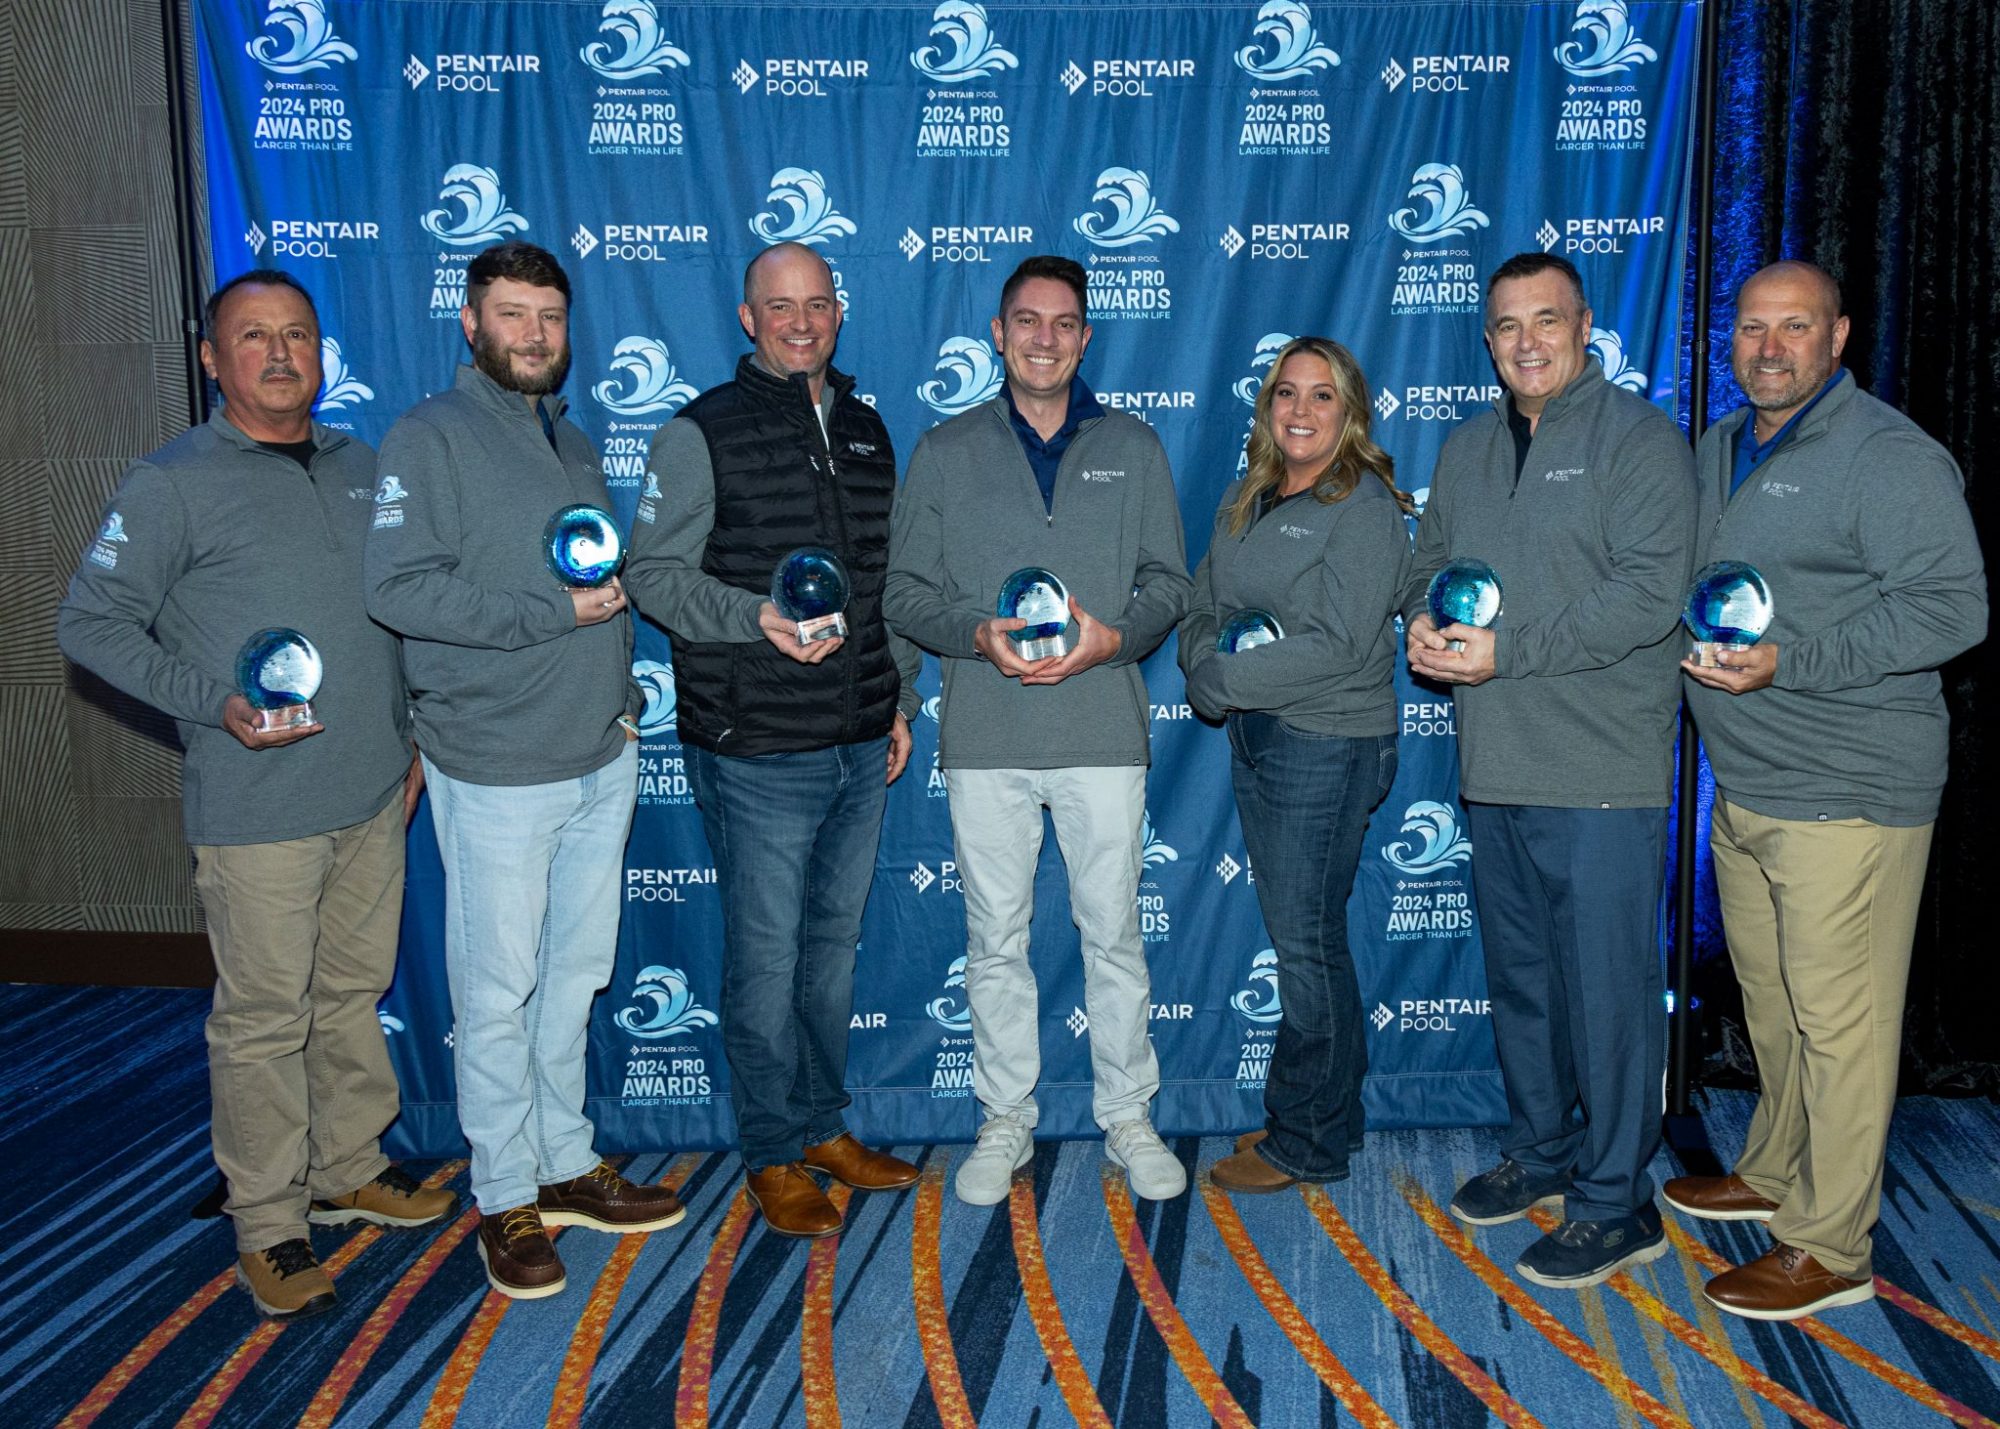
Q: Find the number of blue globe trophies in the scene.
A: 7